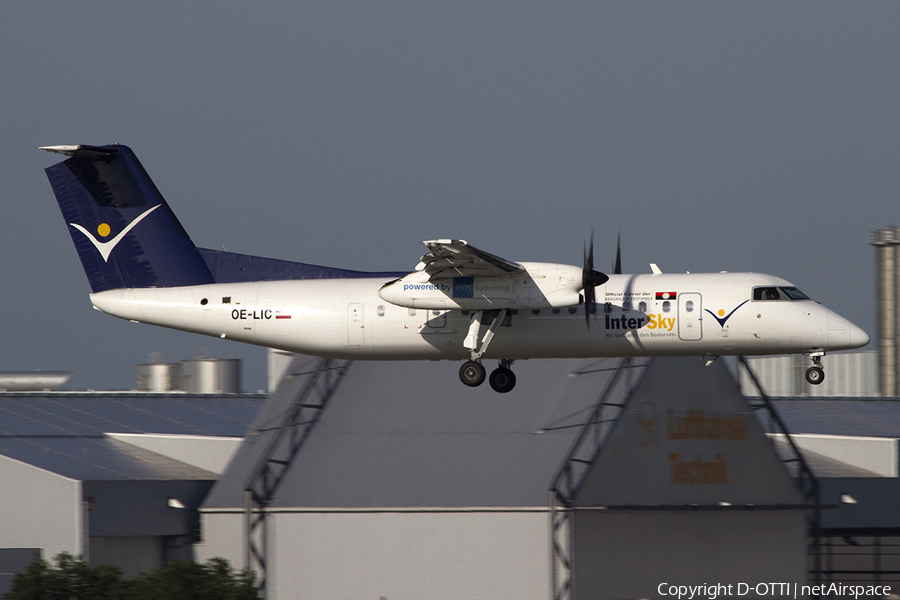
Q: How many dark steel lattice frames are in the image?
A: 3